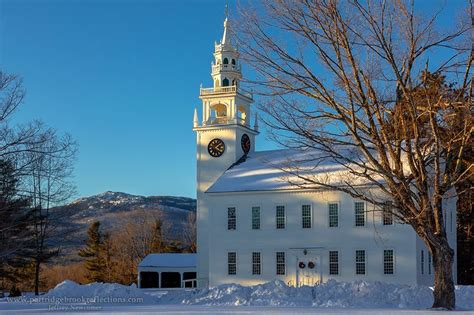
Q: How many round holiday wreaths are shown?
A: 2